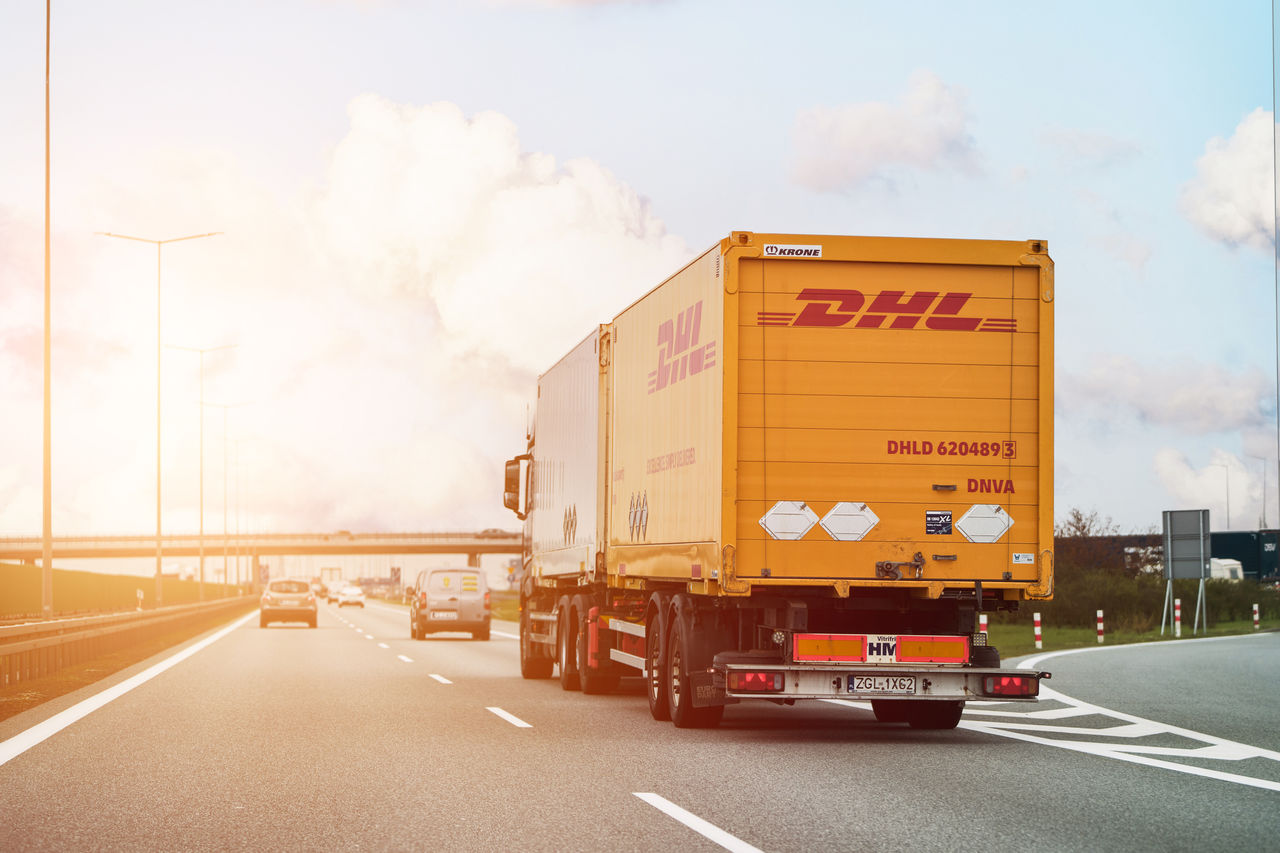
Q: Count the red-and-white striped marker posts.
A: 5